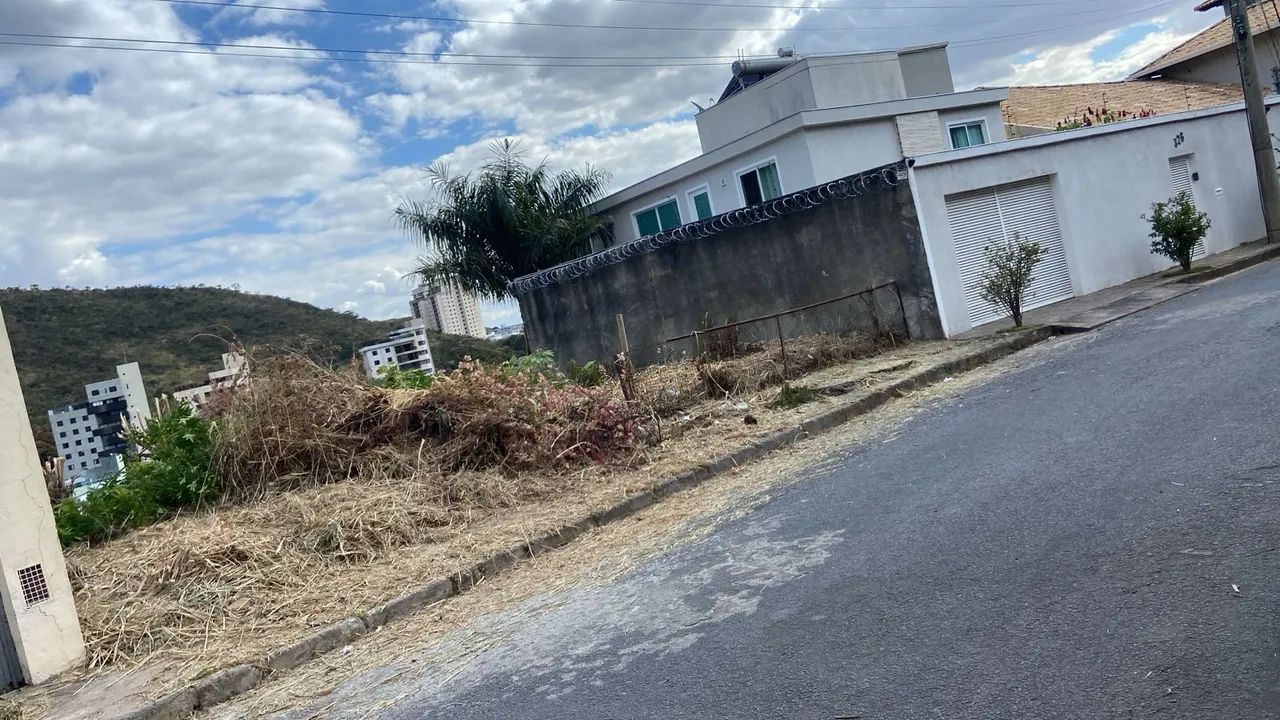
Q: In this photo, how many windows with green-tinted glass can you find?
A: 4